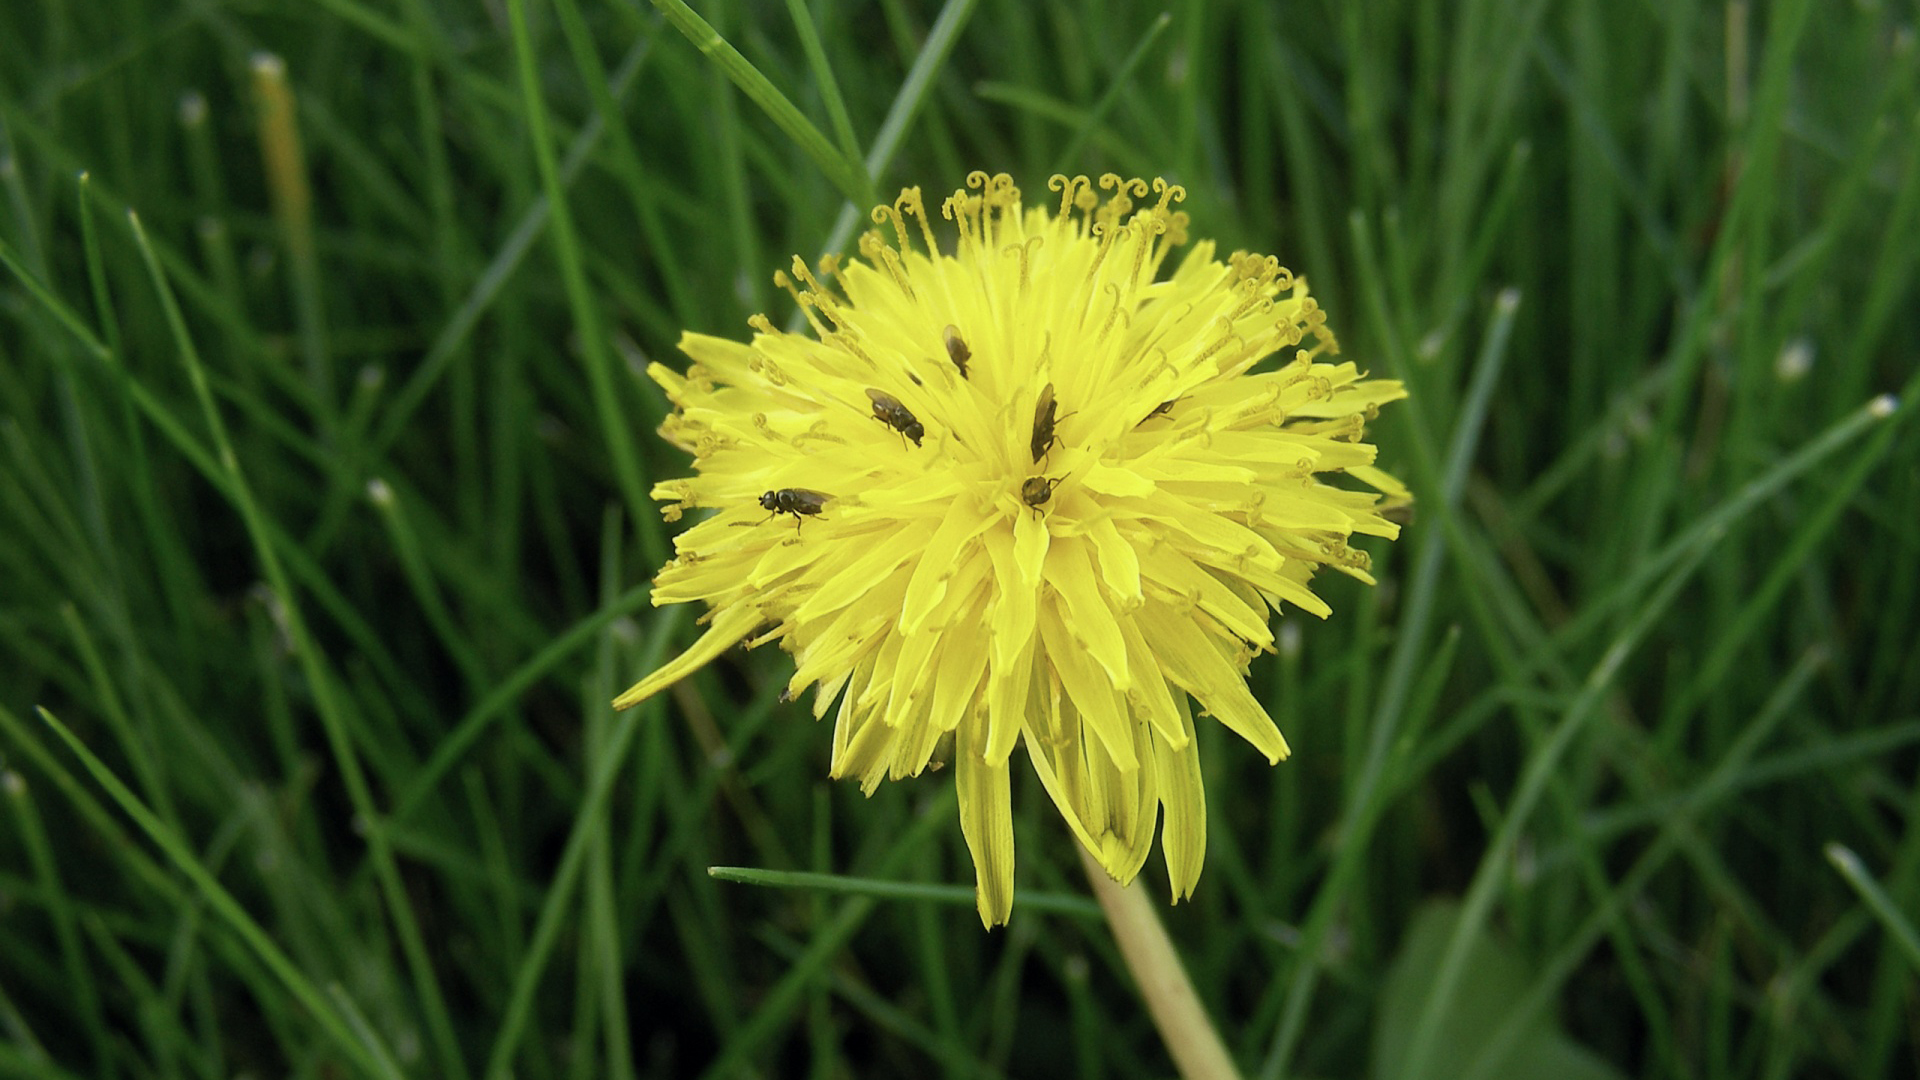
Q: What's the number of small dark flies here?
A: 6